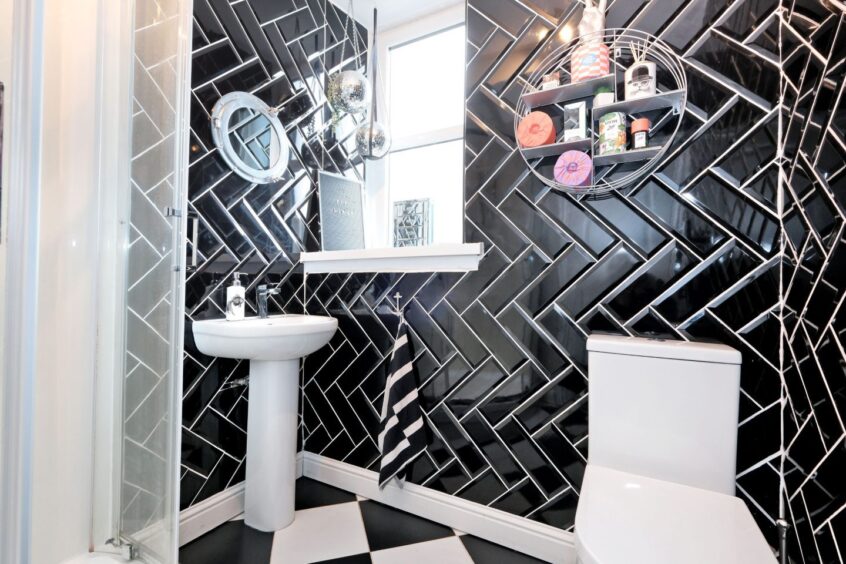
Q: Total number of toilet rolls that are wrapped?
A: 3